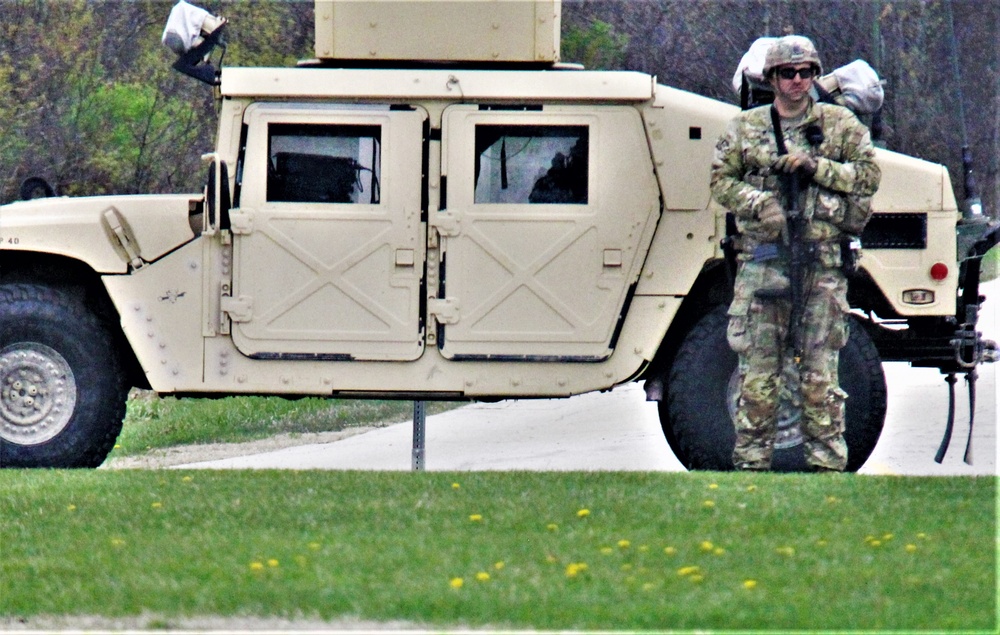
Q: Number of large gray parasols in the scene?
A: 0